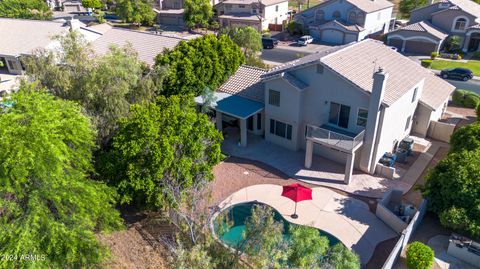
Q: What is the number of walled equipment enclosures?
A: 1